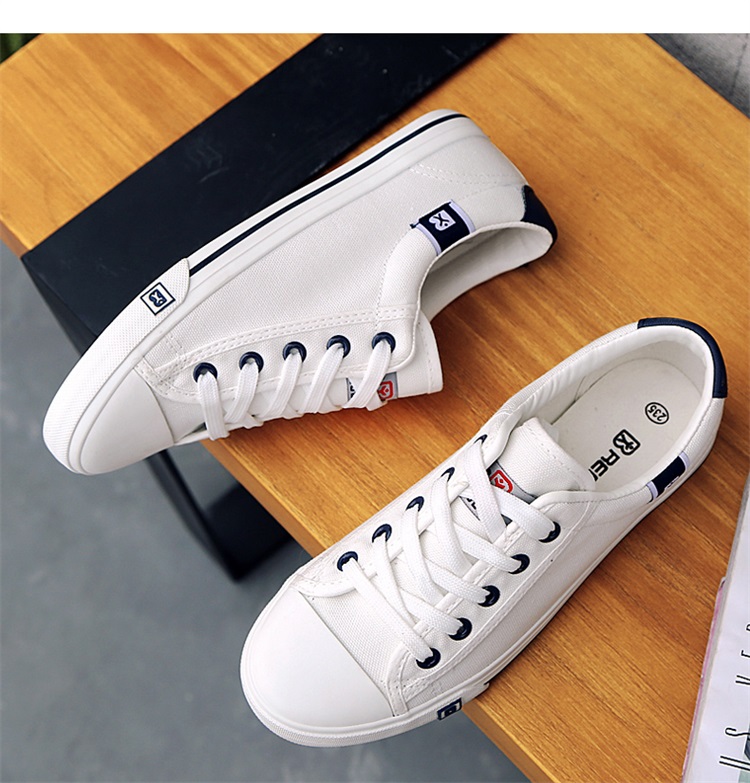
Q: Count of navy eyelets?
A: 15